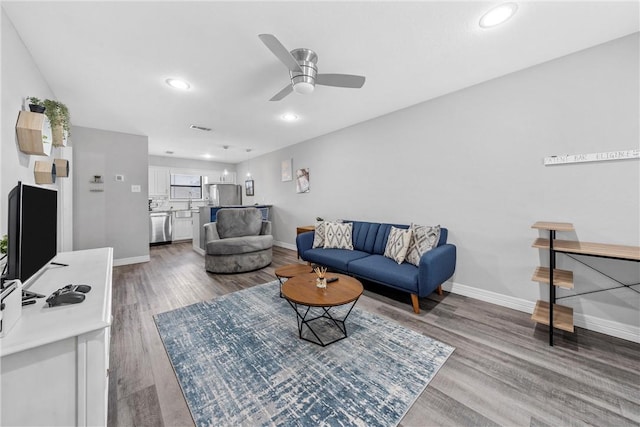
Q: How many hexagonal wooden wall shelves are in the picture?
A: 4